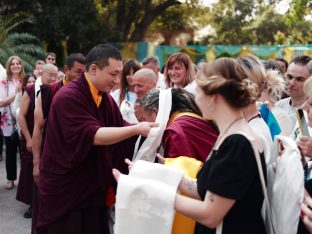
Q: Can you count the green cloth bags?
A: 0